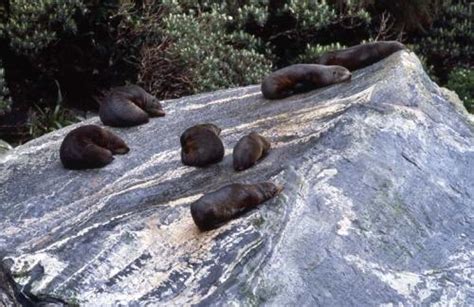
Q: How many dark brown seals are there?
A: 7